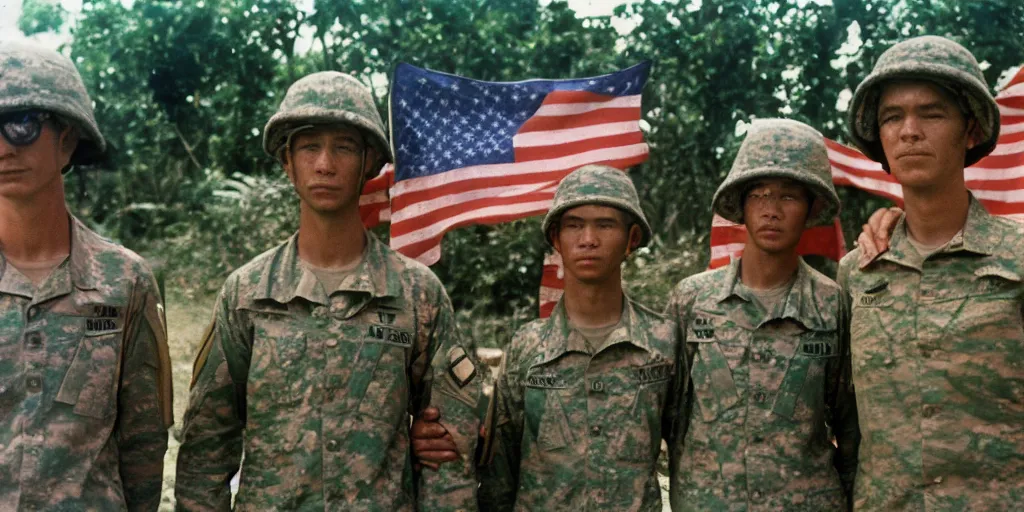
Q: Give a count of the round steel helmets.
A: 5